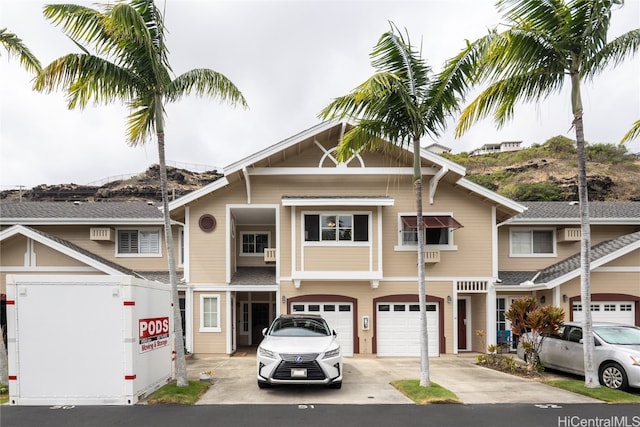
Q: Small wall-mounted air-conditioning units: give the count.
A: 4